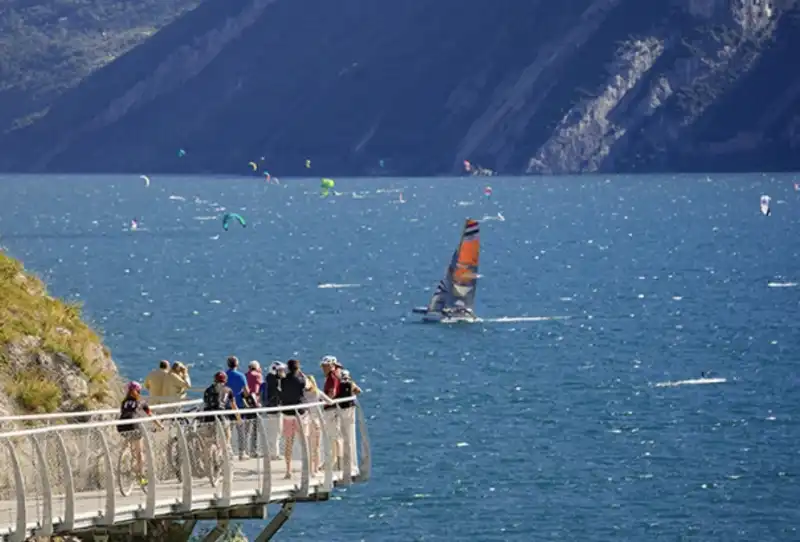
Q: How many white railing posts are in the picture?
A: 12